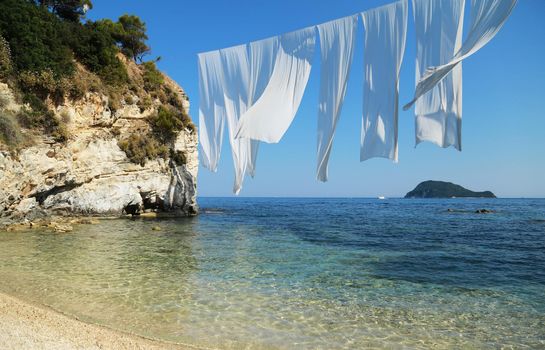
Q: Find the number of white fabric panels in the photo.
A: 8